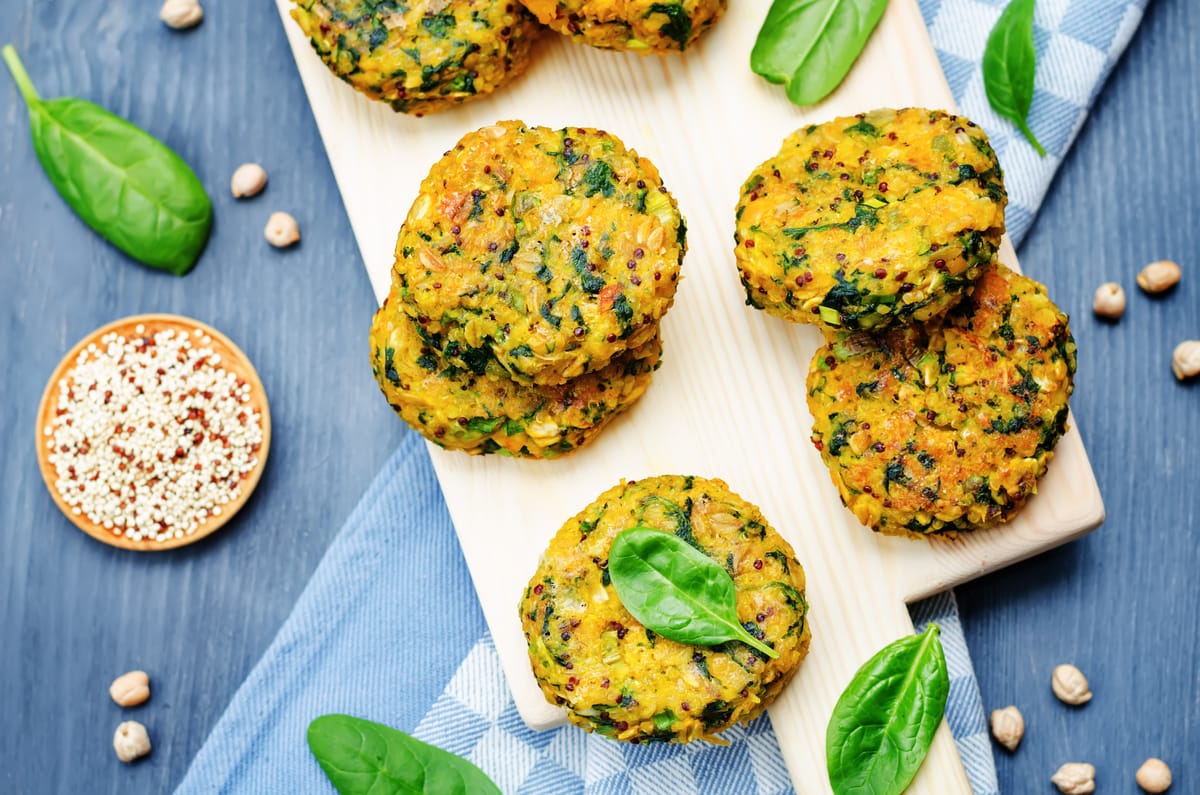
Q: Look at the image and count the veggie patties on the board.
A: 7